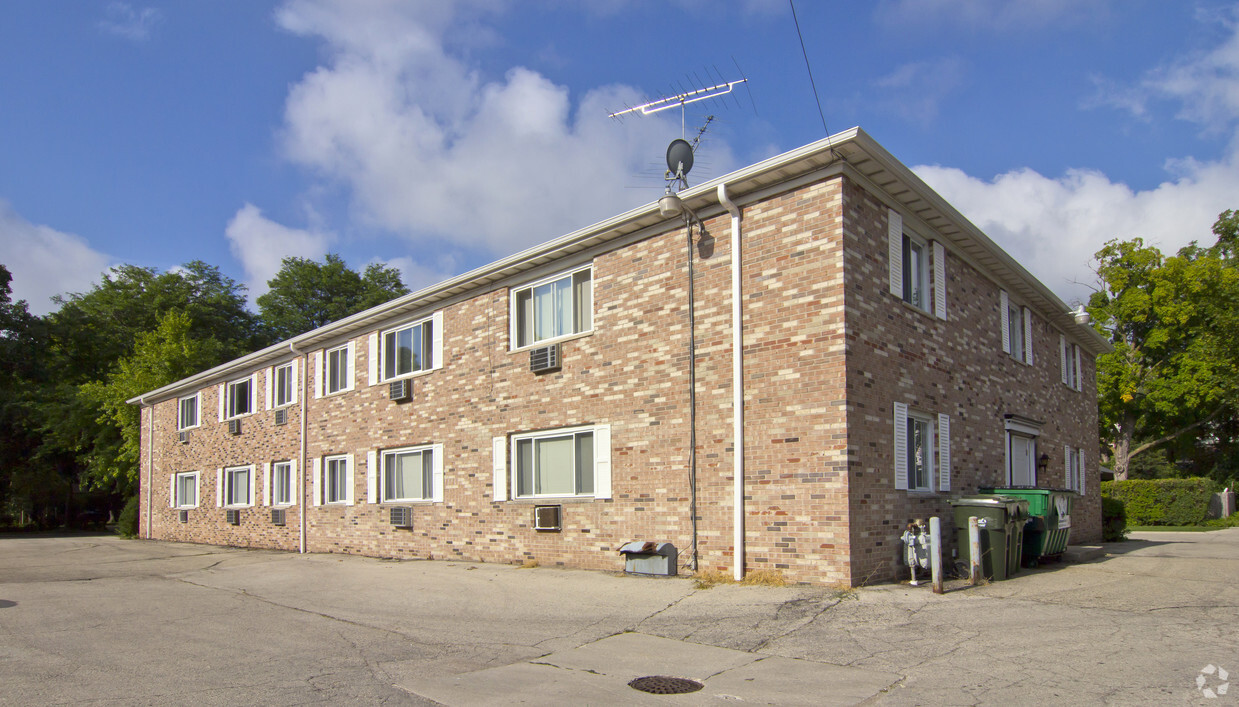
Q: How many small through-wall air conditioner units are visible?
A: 10